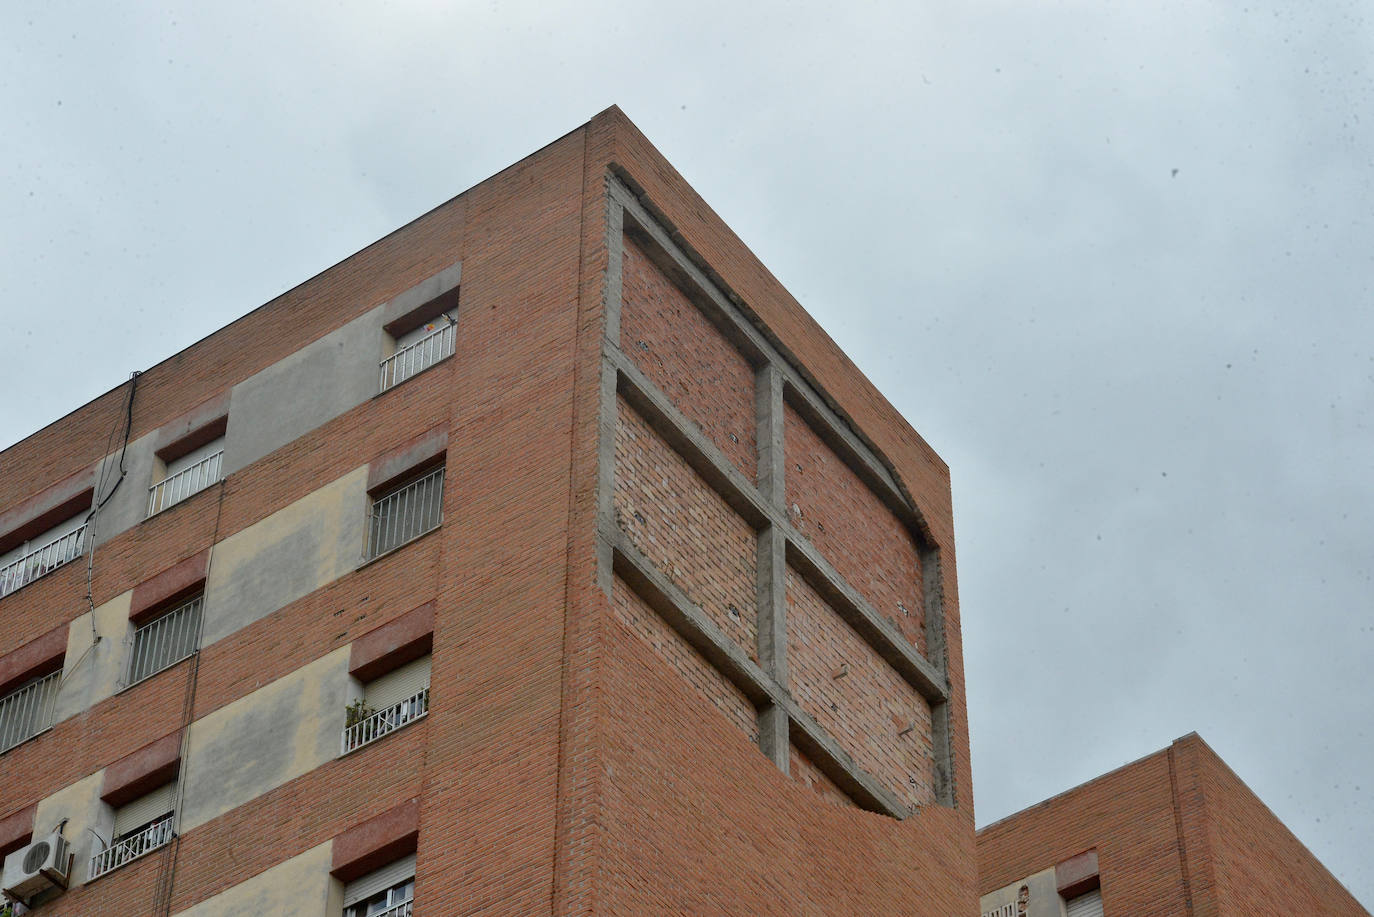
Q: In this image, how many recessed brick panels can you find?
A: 6